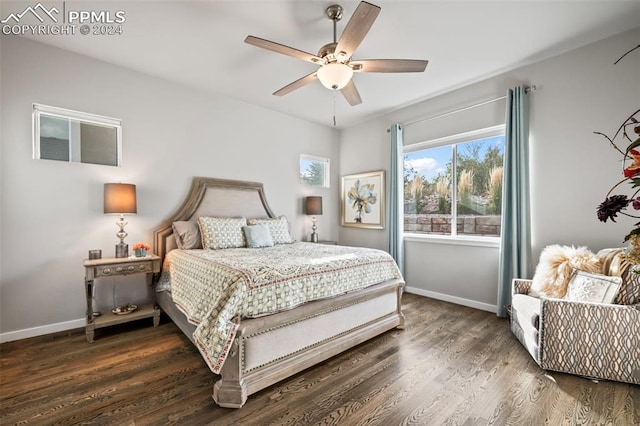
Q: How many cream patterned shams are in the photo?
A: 2